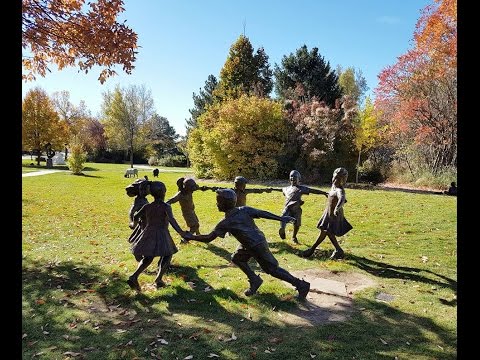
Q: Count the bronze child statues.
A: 7